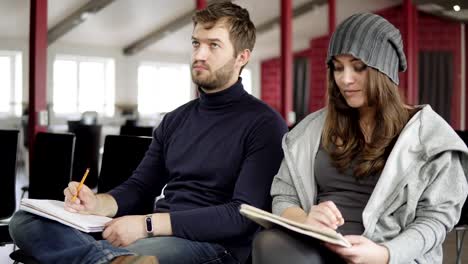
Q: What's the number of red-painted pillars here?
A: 5